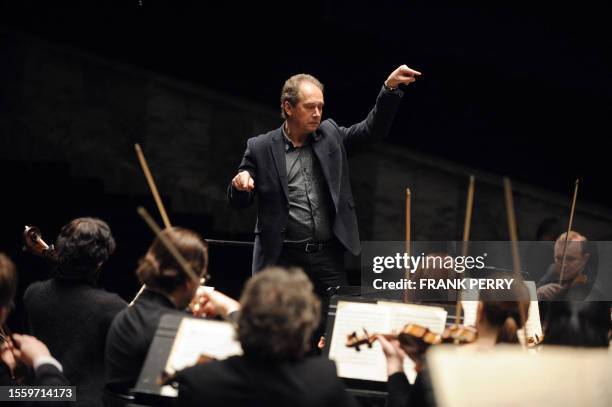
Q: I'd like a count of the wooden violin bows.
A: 6